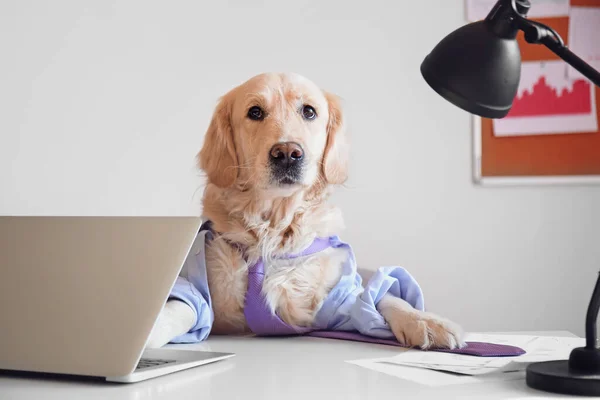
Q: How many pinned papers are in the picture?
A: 3